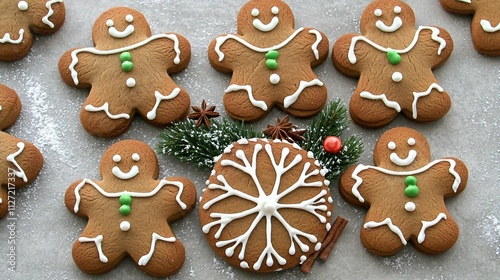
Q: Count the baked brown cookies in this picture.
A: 9